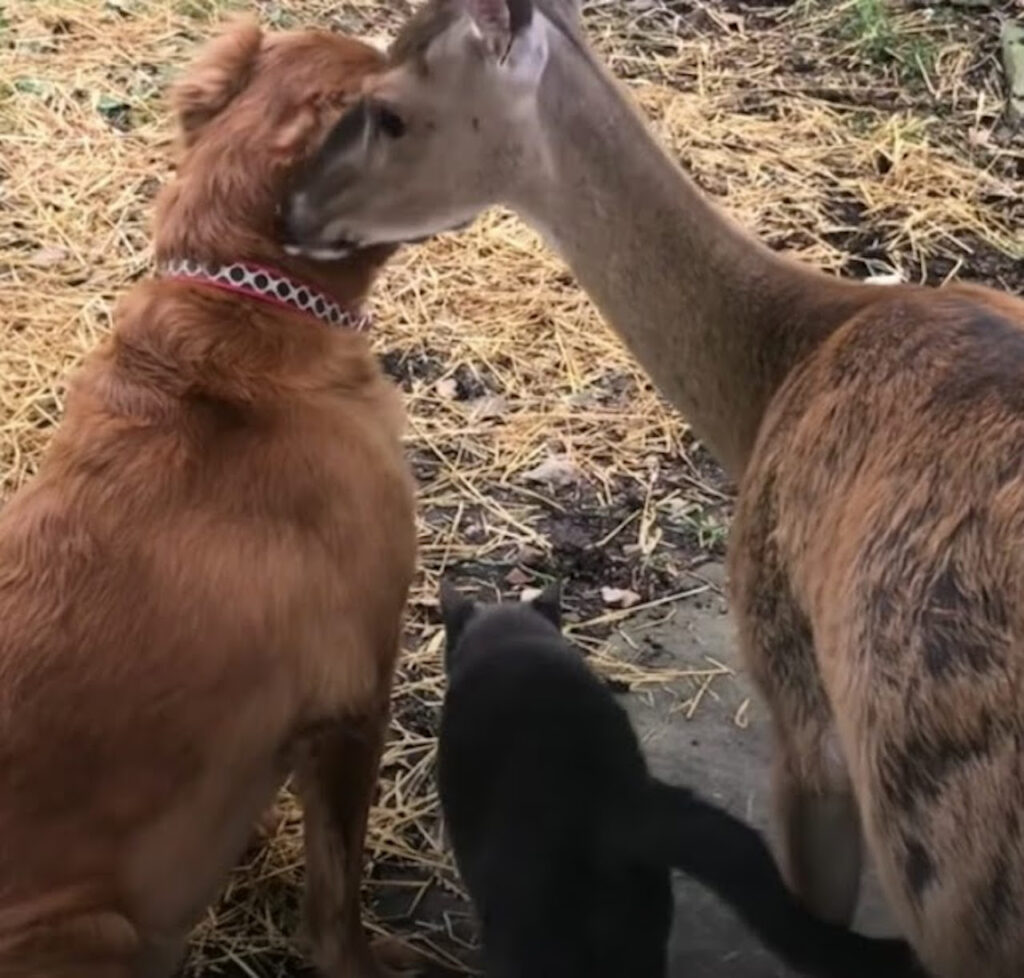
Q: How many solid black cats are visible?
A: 1